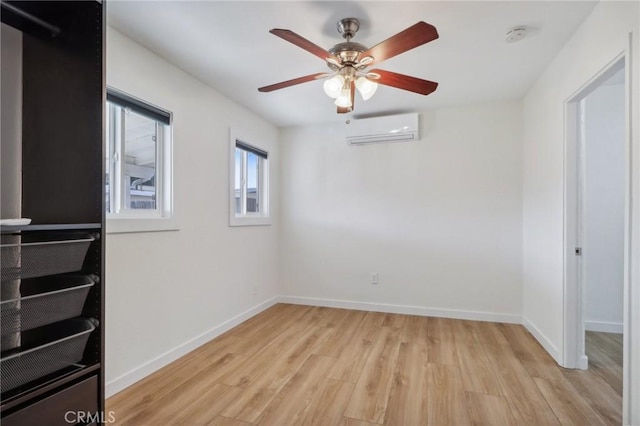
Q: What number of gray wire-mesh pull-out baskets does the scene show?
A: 3